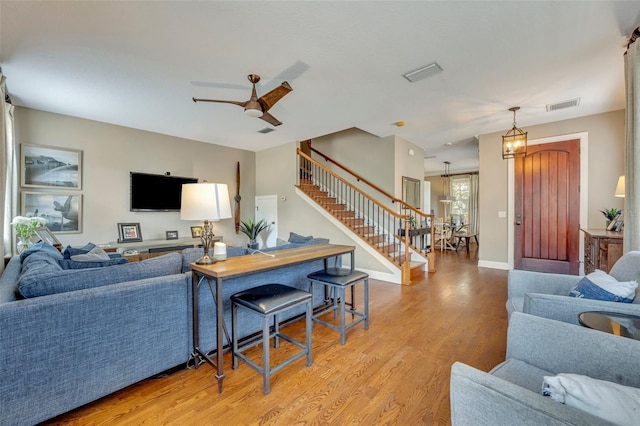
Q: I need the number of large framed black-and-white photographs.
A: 2